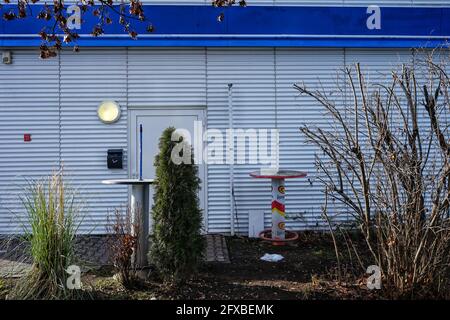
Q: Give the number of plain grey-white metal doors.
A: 1